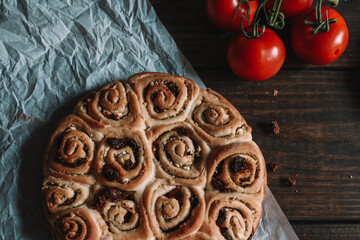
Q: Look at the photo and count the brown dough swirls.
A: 12